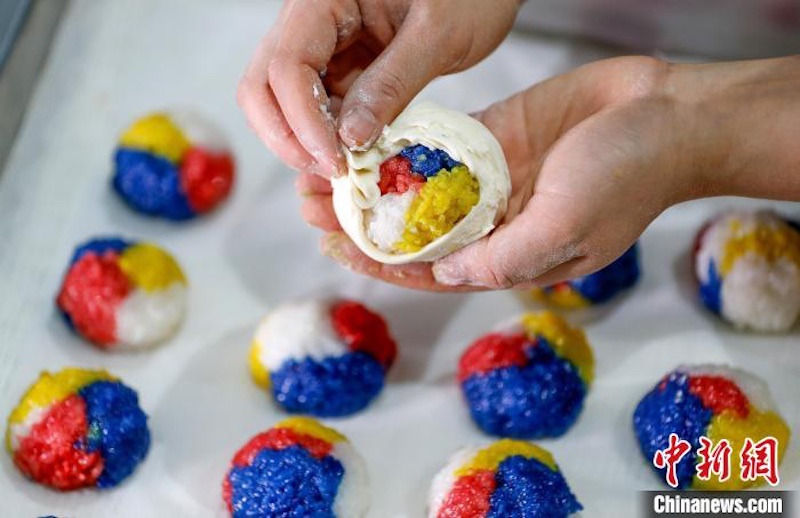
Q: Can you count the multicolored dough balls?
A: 11